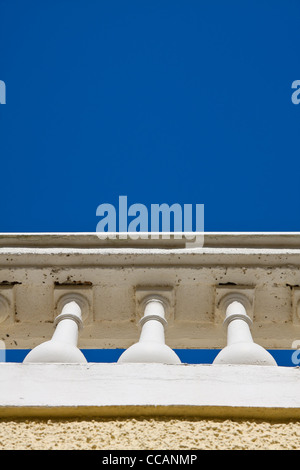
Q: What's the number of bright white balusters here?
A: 3